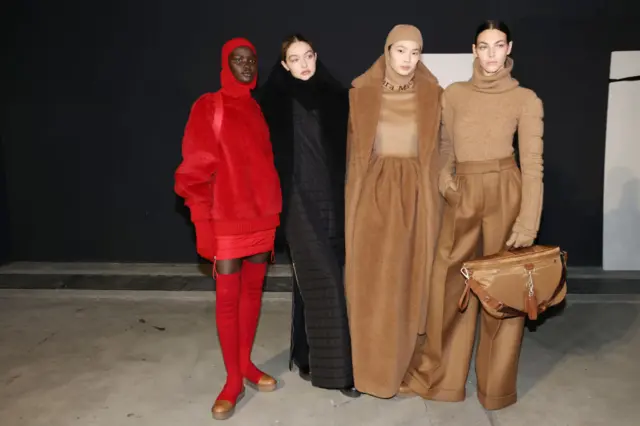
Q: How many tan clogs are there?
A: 2